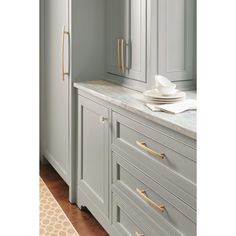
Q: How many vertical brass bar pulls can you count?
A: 3